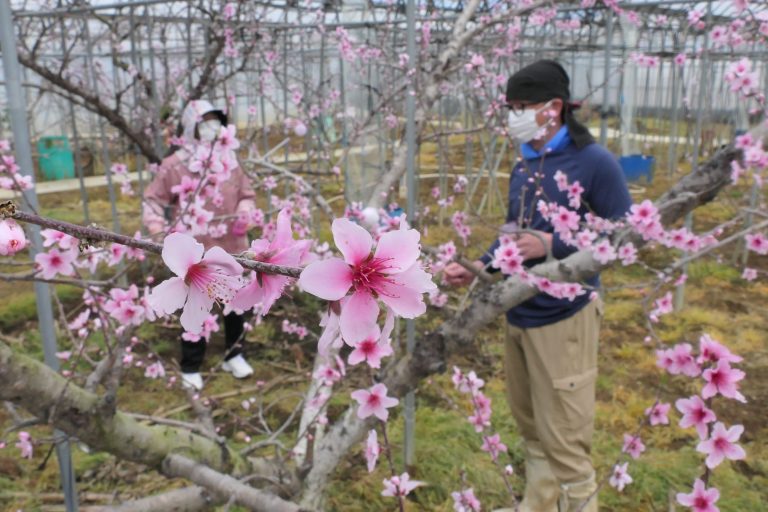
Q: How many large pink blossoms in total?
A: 3